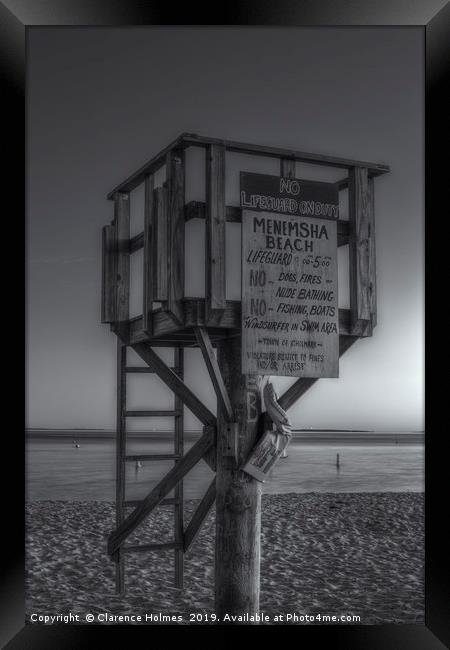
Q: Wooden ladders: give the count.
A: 1